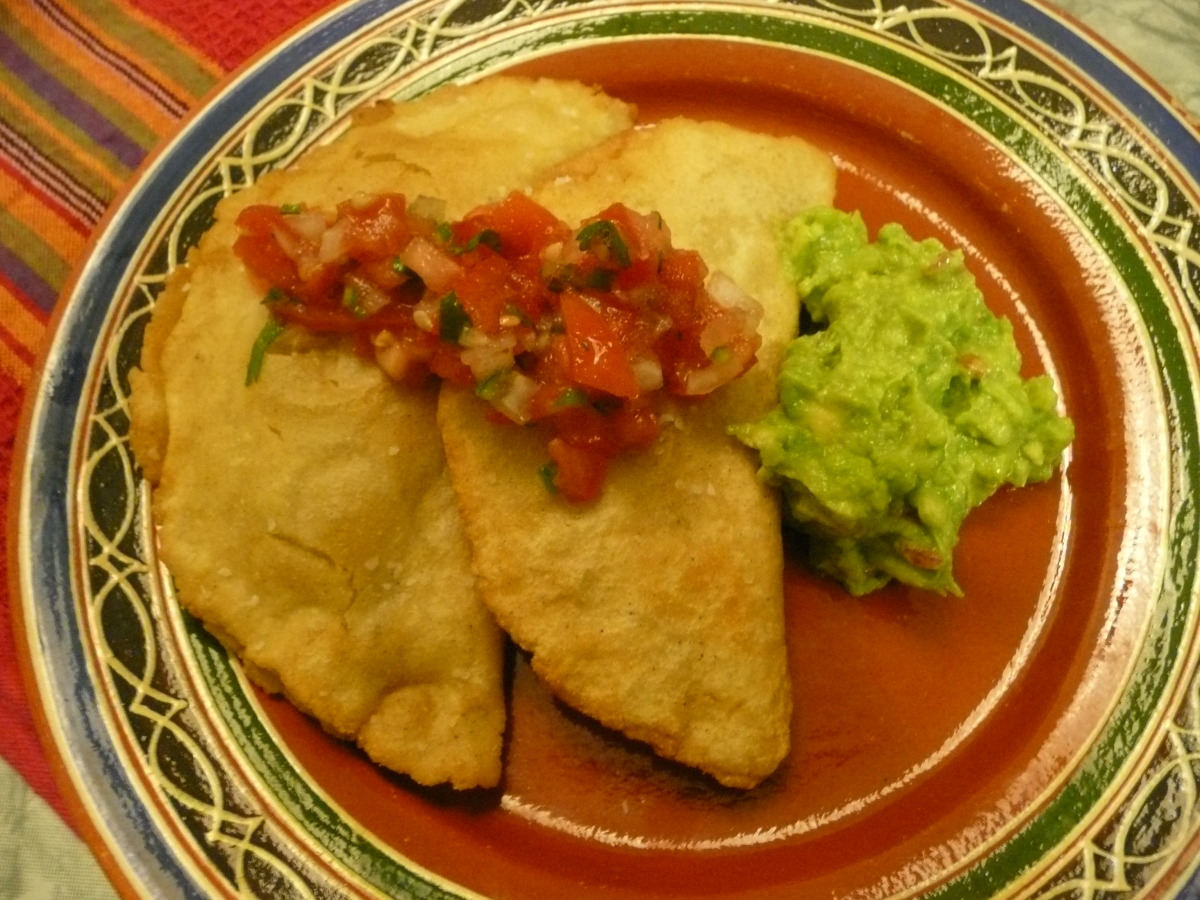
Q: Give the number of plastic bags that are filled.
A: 0